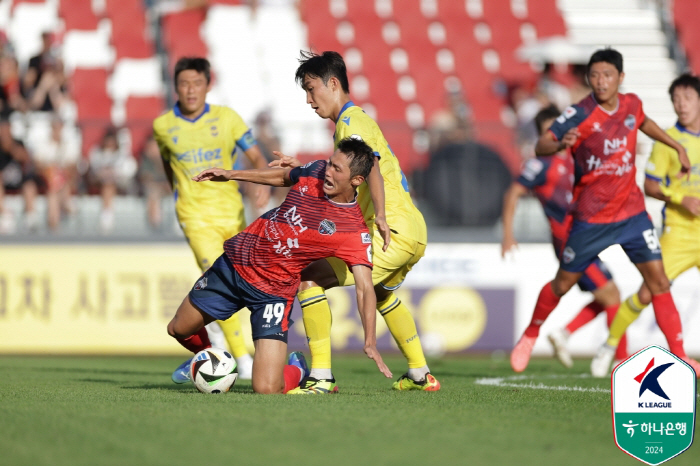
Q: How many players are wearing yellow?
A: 3